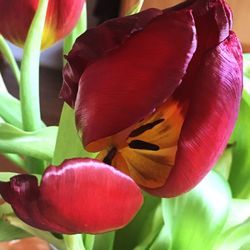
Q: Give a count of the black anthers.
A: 3